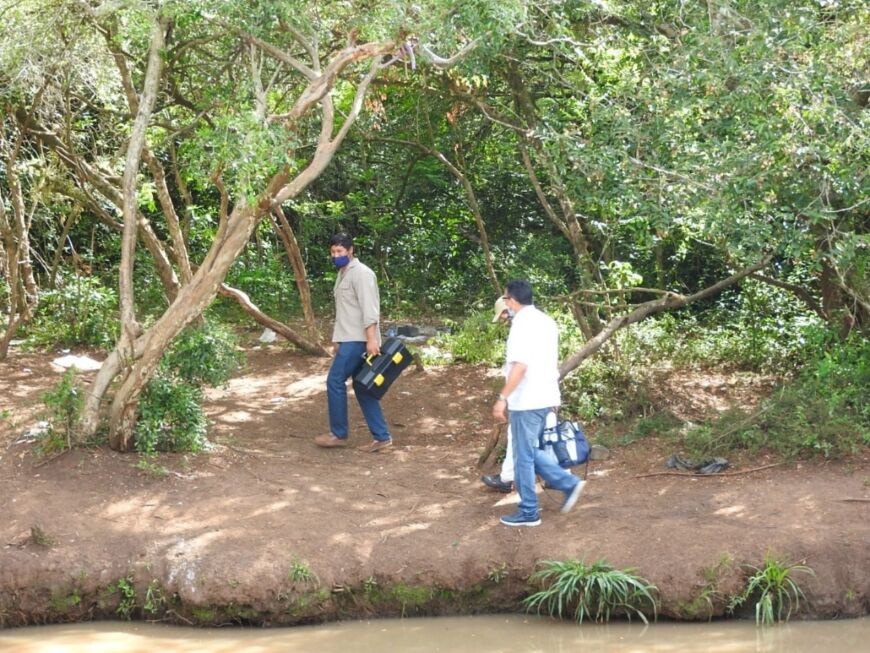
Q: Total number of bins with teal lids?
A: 0